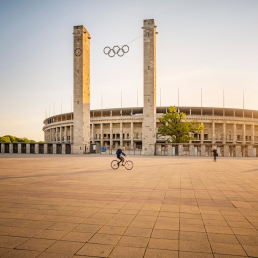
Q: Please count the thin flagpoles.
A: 13